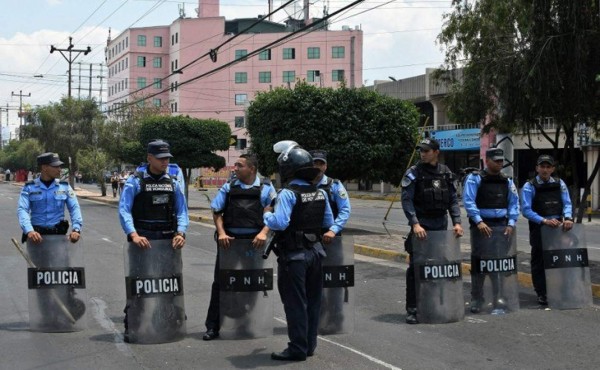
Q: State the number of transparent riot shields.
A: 7